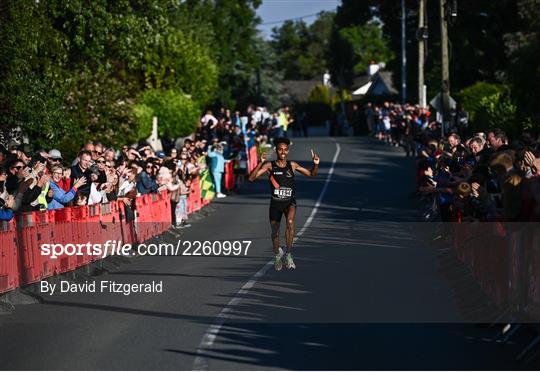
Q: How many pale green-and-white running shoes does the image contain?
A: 2